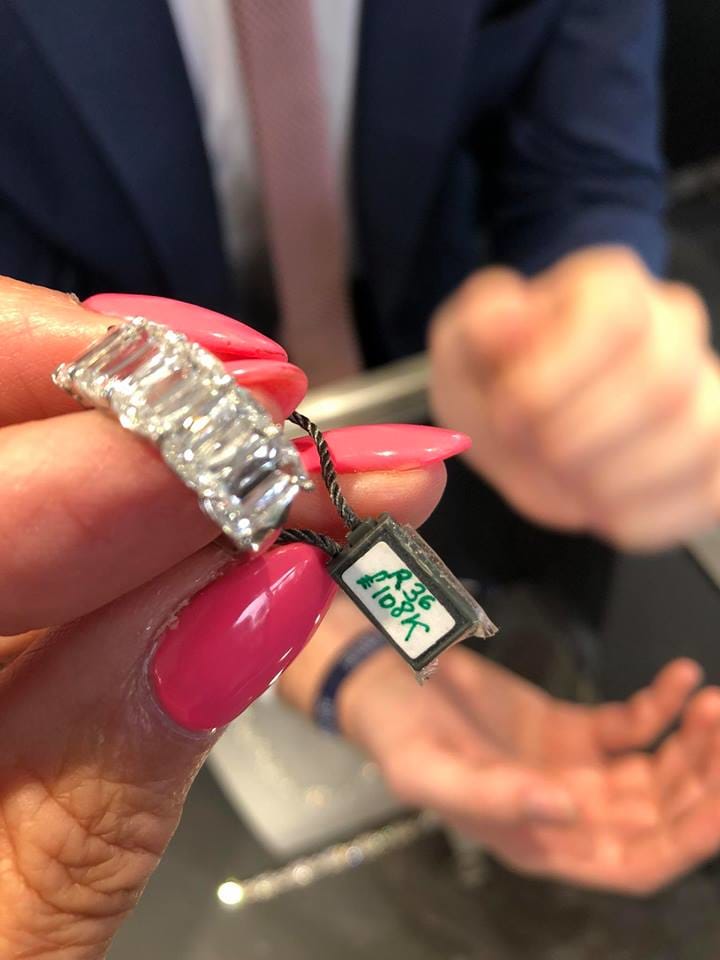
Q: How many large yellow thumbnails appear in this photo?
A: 0